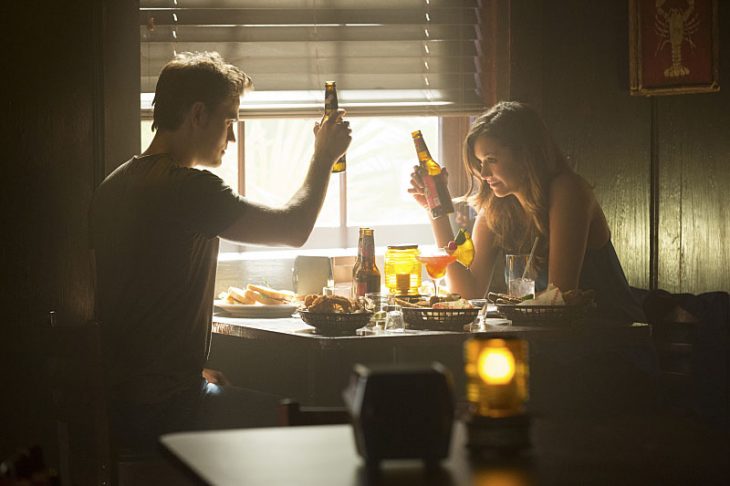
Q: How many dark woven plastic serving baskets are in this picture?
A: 3